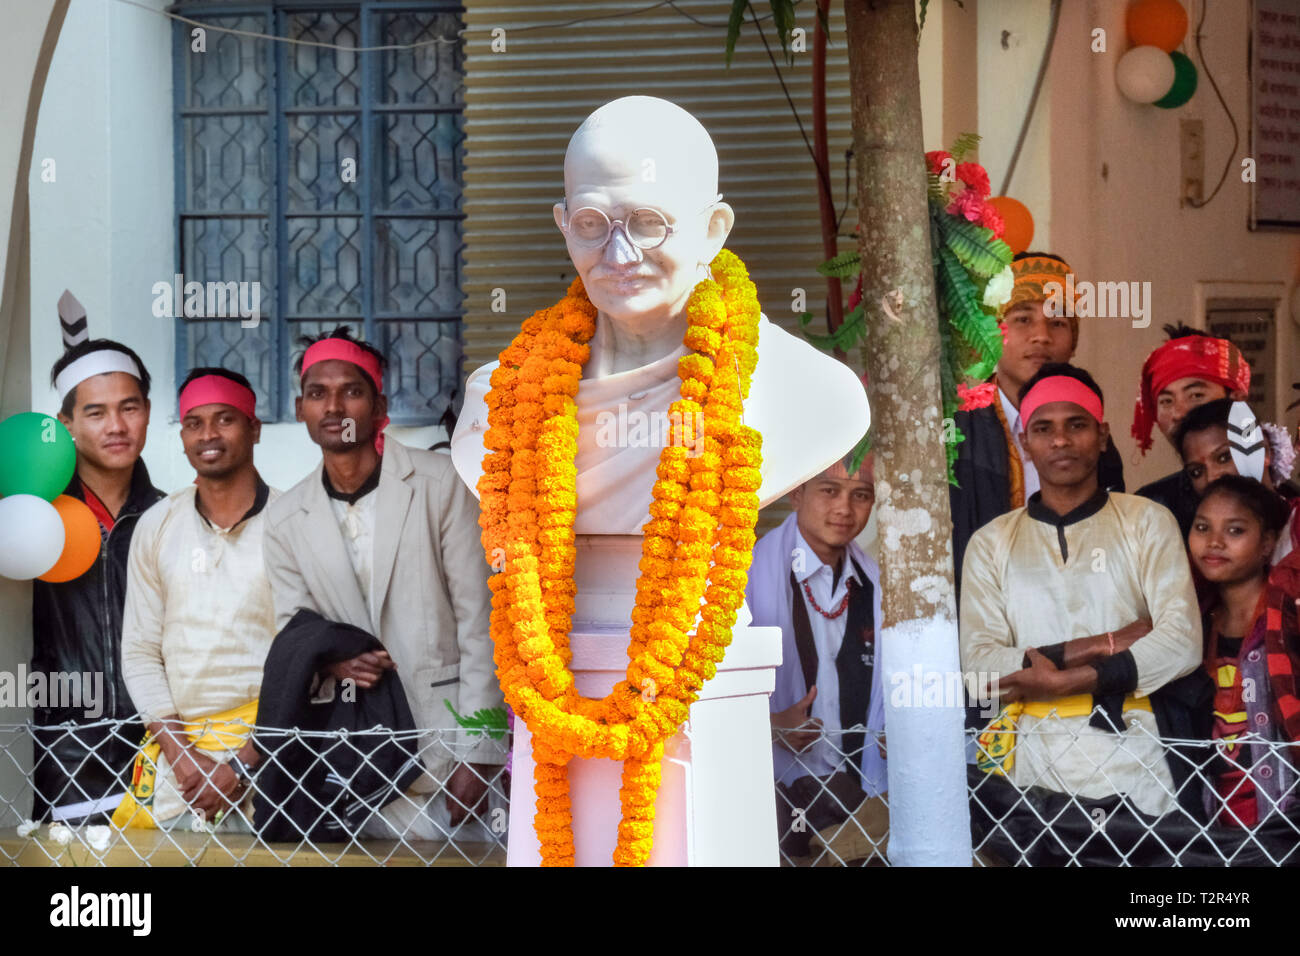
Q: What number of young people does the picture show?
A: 9